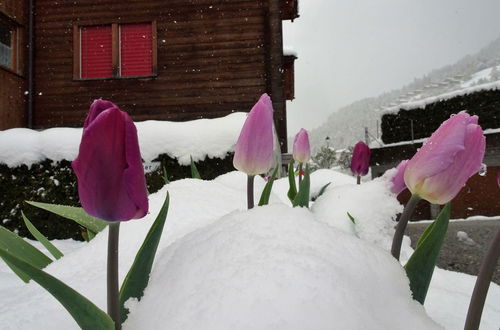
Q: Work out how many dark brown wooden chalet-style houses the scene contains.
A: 1